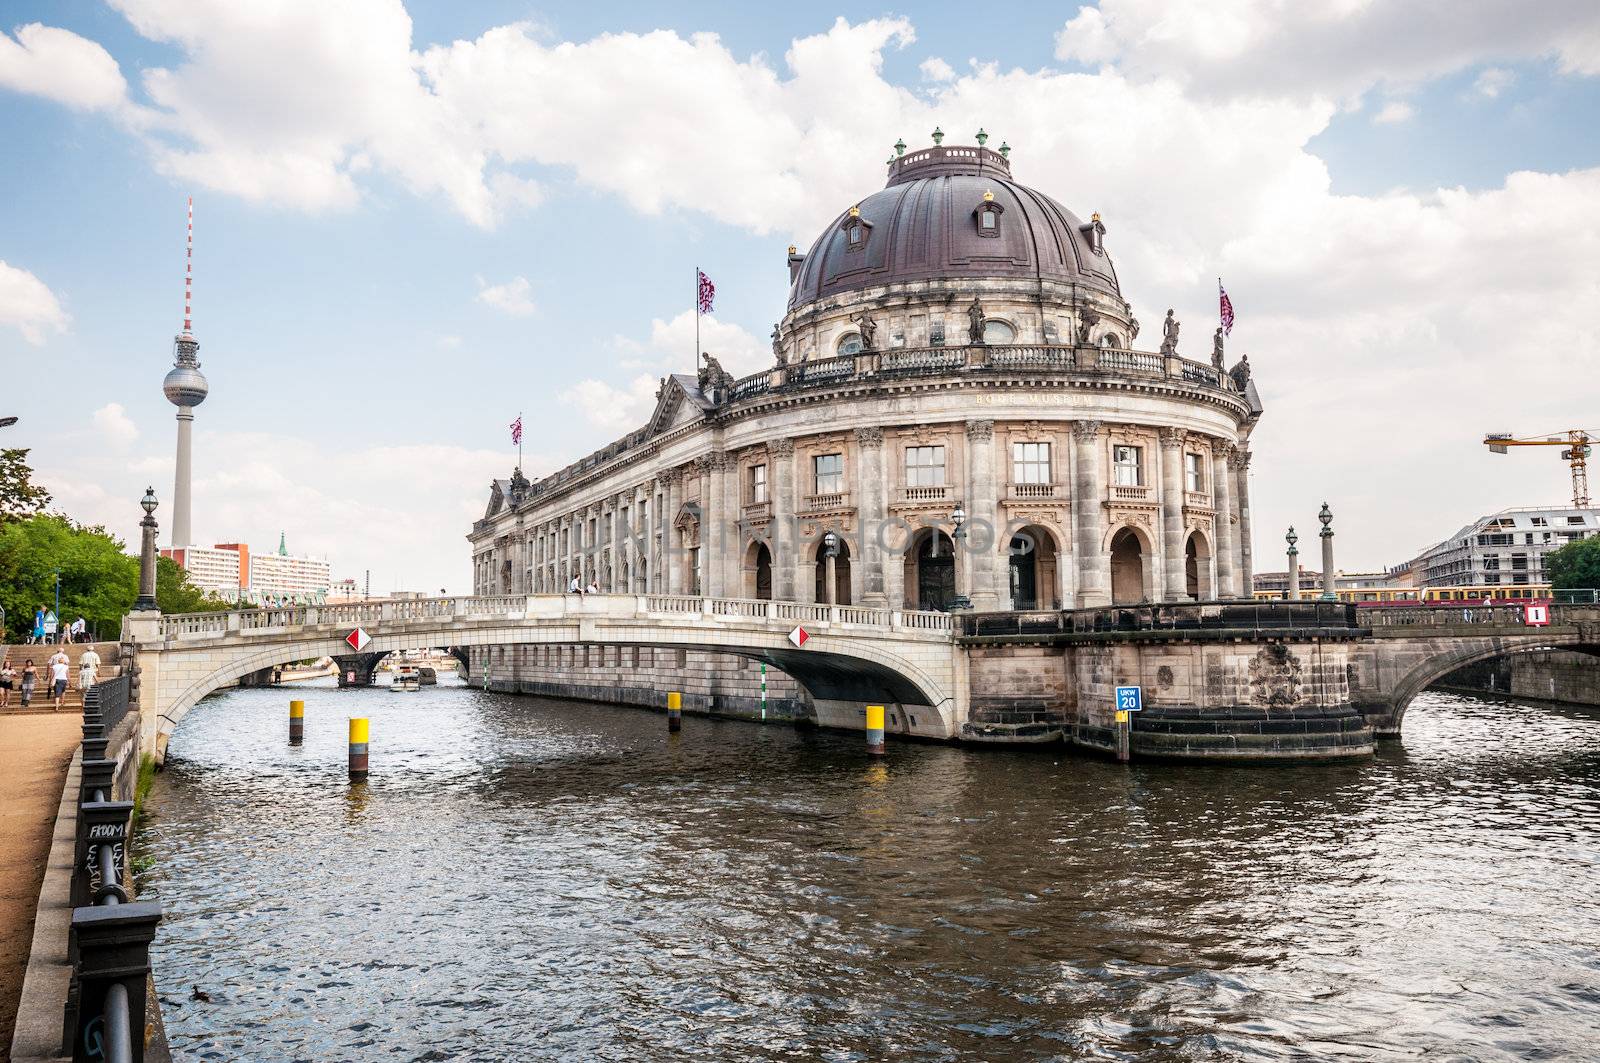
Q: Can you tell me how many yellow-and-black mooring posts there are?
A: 4